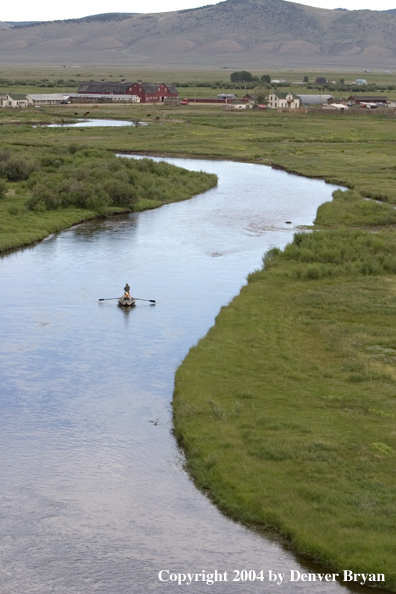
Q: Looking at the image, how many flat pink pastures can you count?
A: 0